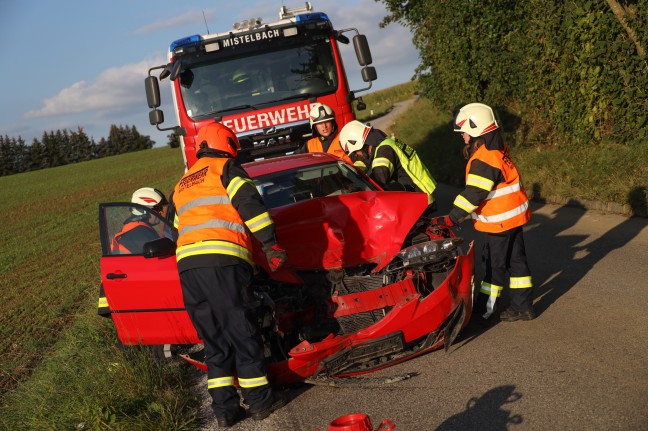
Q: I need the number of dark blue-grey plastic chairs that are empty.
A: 0